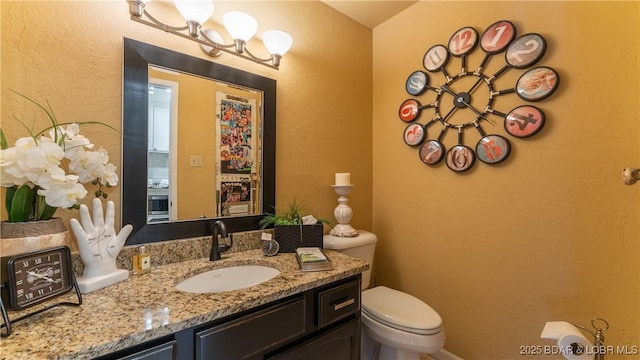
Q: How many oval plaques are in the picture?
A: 12